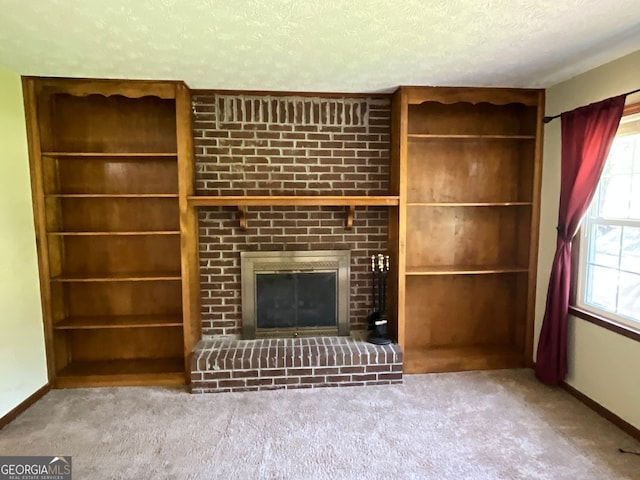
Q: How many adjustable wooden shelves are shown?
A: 8